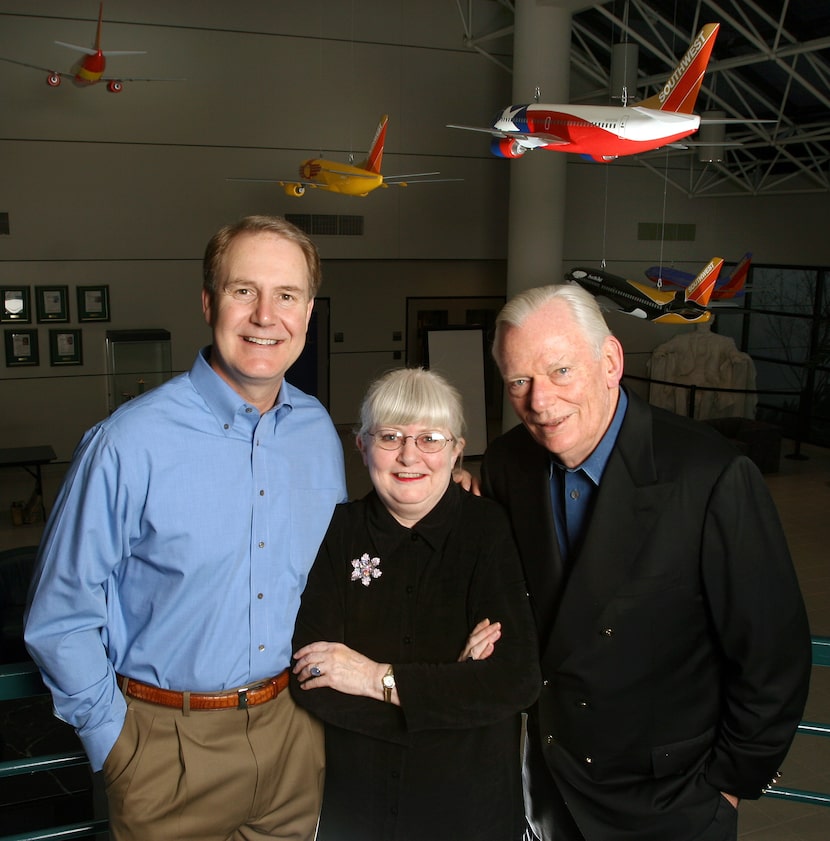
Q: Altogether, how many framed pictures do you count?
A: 5